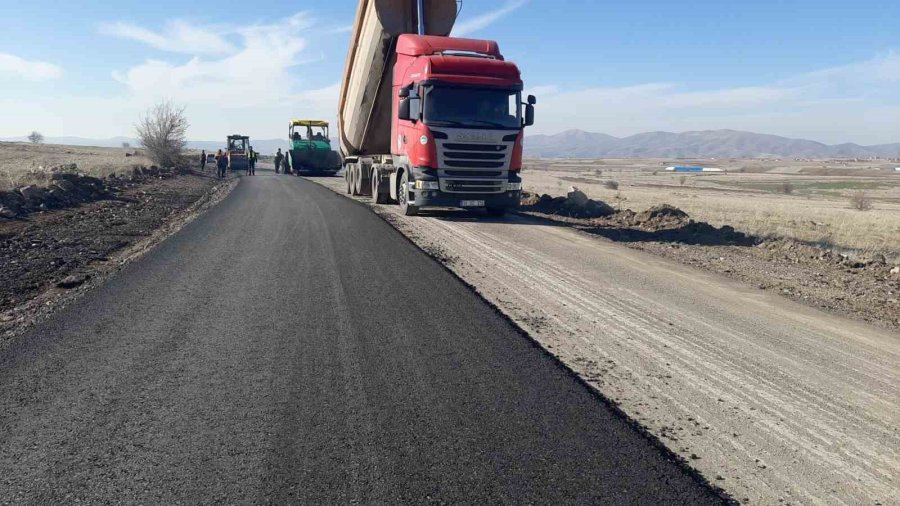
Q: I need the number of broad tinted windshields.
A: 1